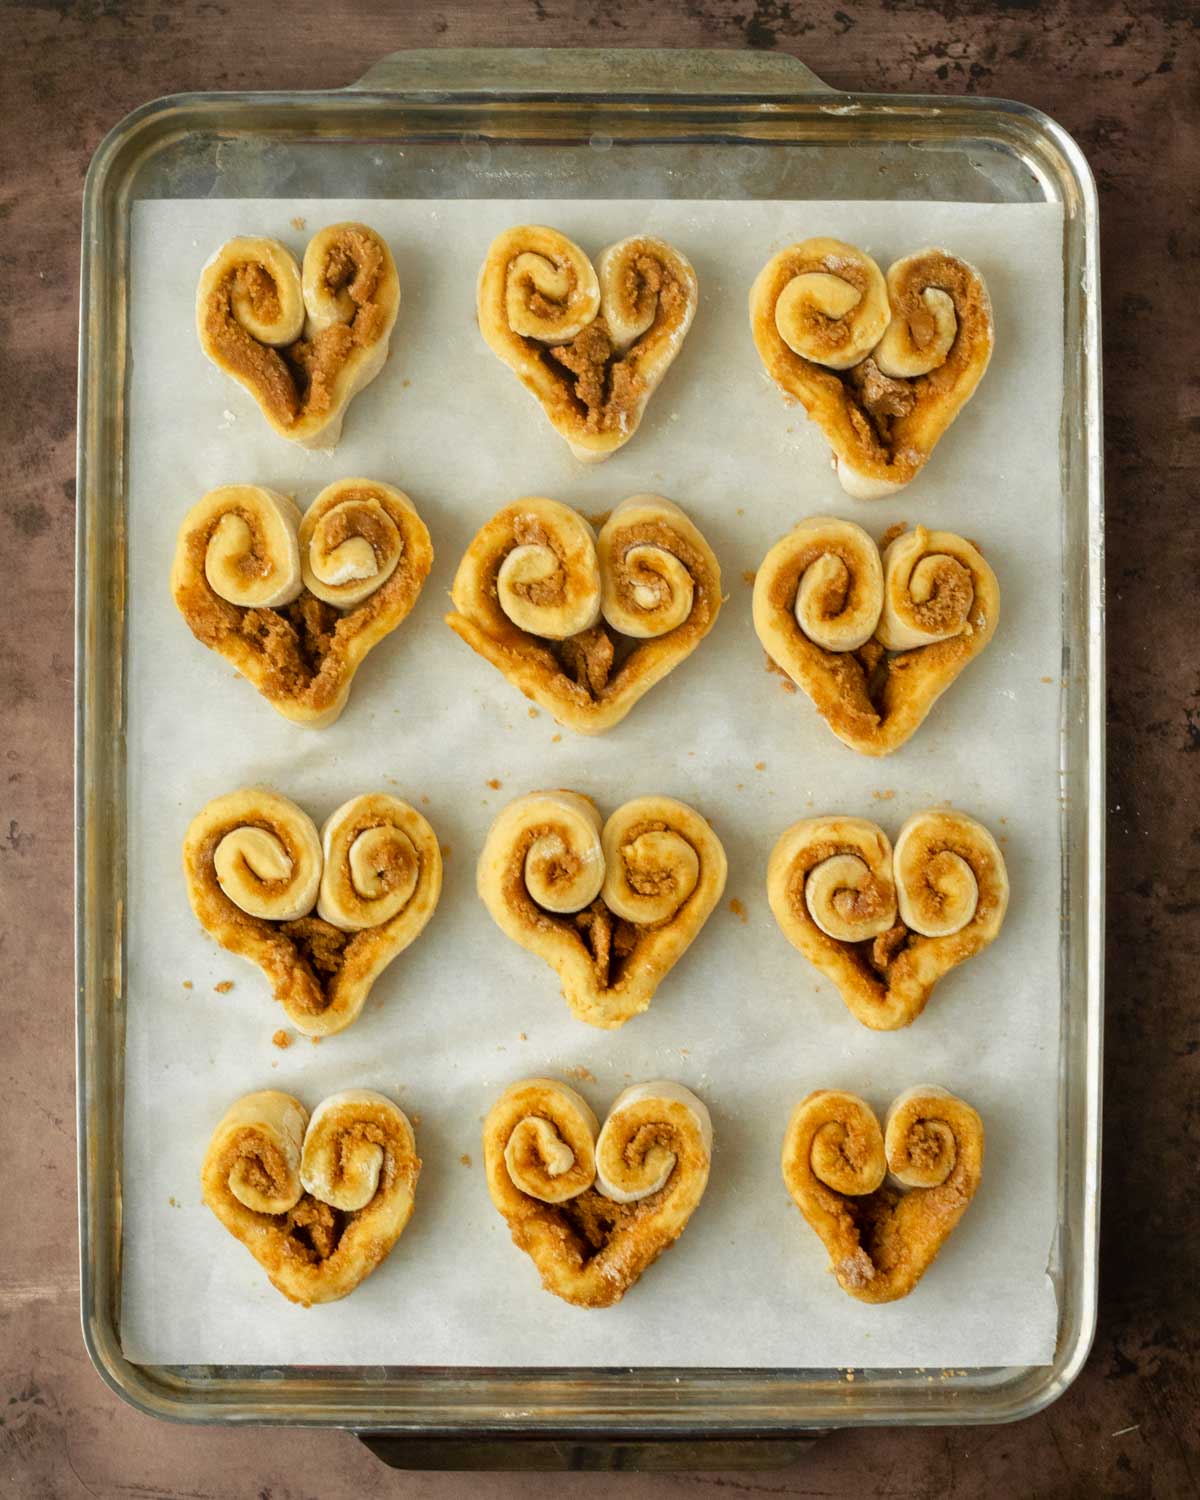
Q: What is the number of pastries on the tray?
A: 12